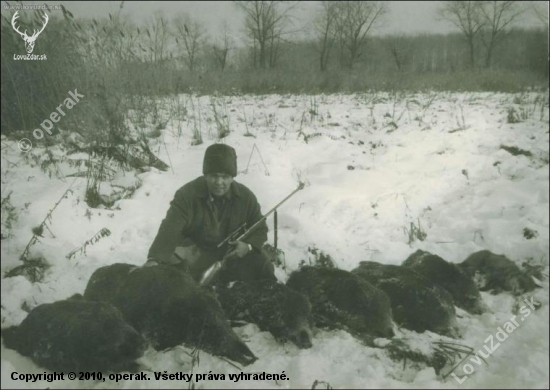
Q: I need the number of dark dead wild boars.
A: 7